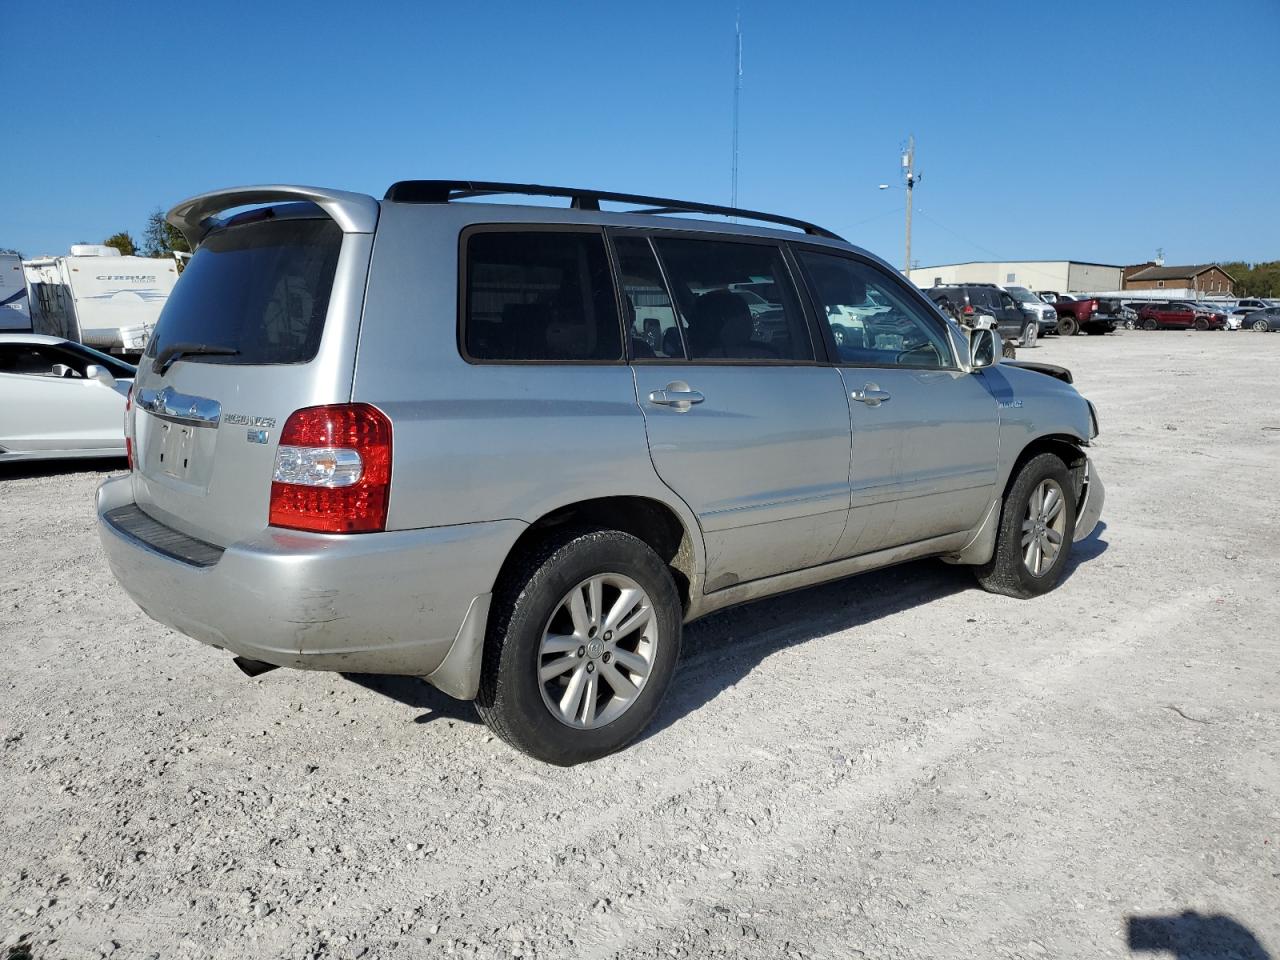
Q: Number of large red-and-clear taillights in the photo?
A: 1